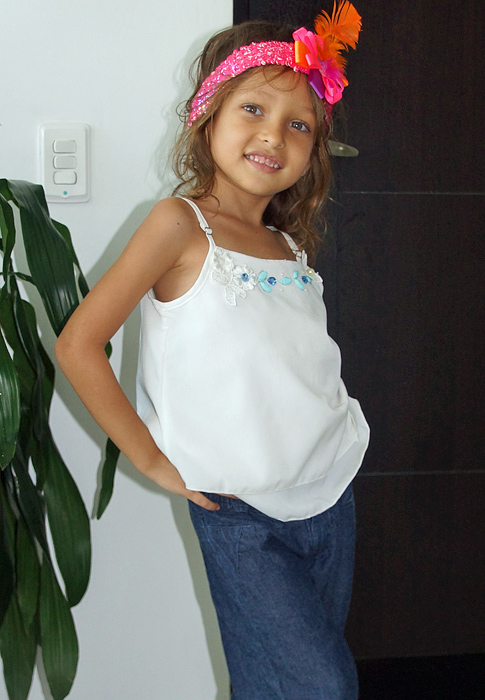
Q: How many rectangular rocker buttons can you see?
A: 3